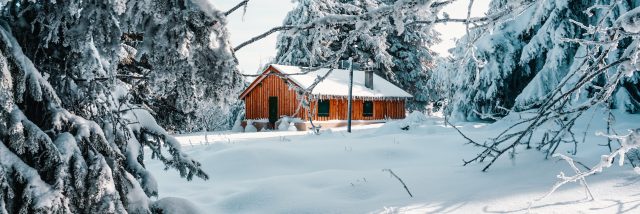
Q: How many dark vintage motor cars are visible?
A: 0